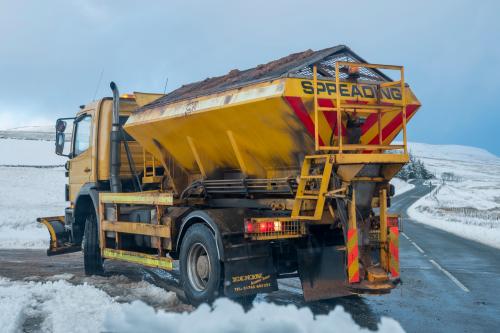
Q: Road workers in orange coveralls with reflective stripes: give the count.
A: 0